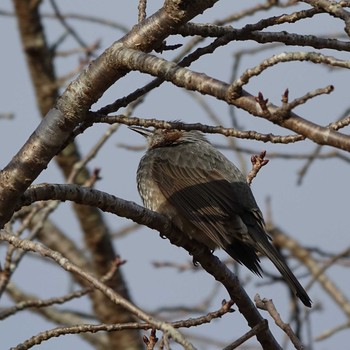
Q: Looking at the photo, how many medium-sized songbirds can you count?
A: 1